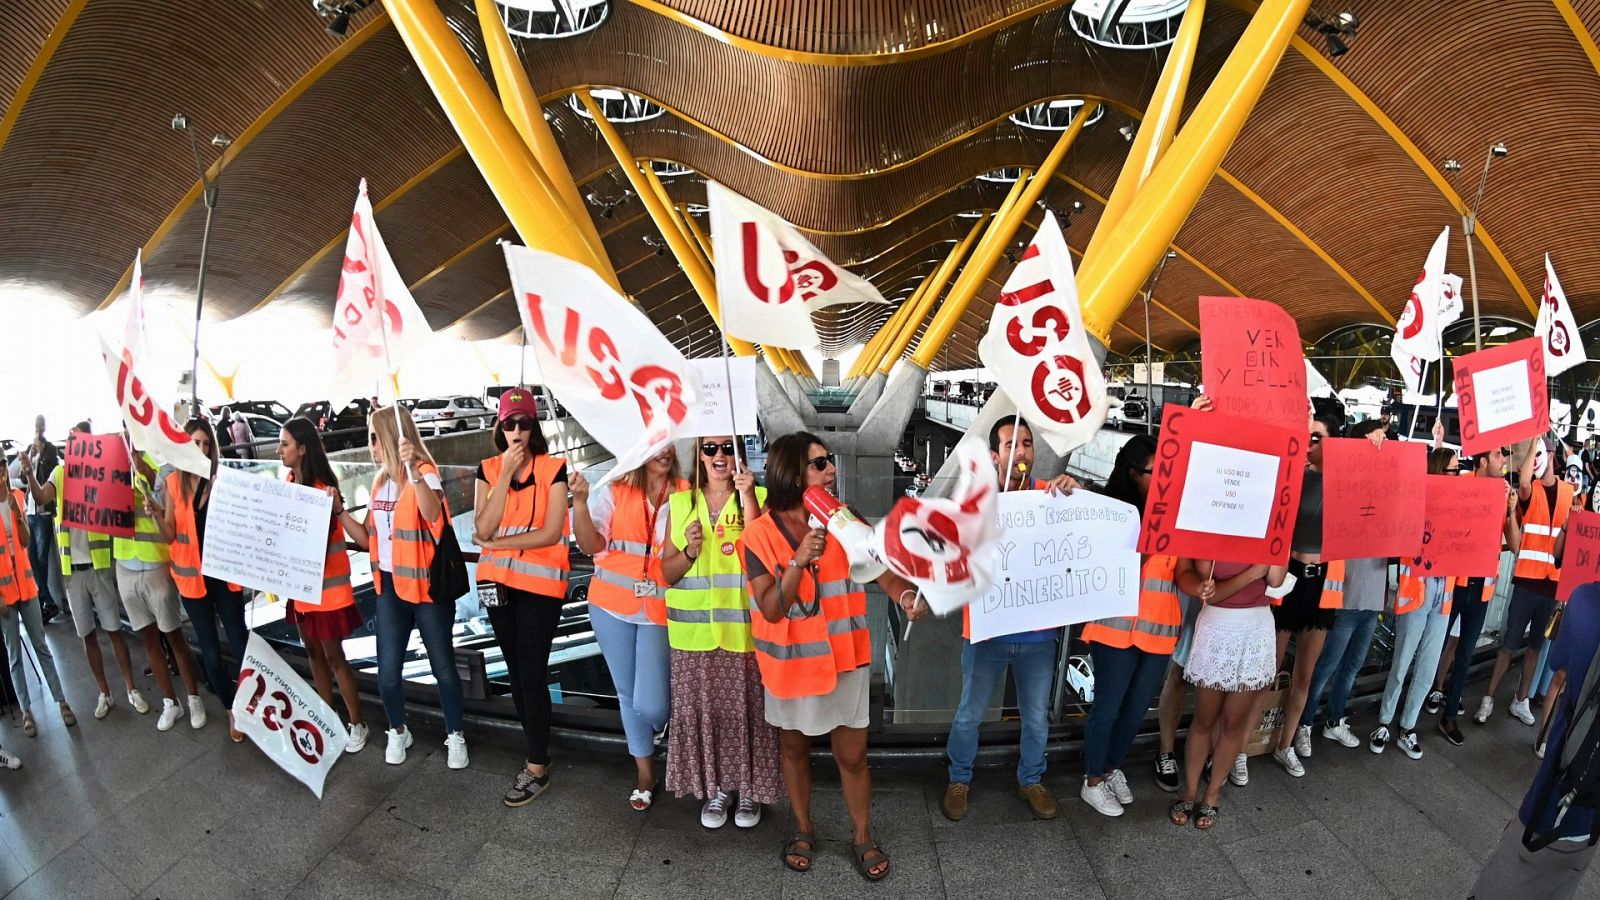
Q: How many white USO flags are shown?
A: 11